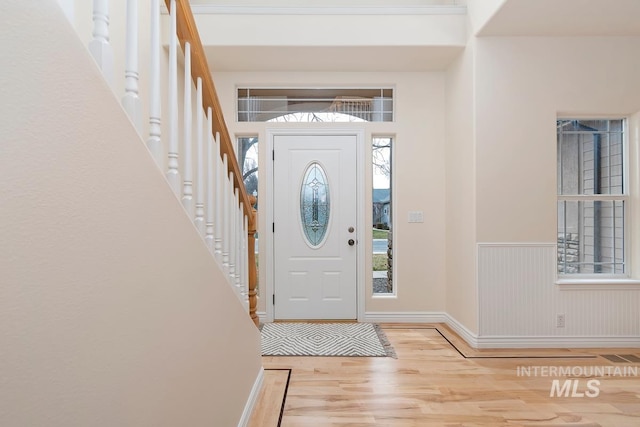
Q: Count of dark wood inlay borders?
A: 2